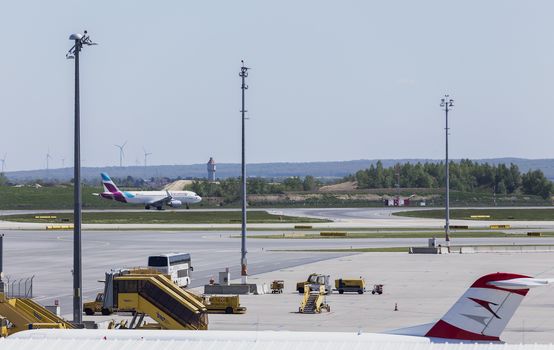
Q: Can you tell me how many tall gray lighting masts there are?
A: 3